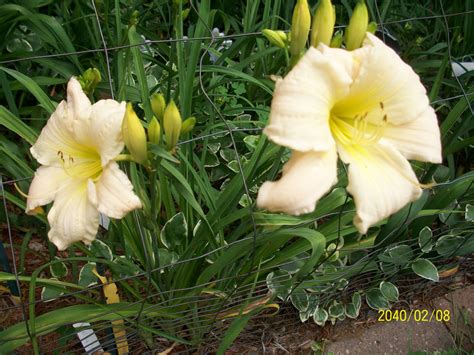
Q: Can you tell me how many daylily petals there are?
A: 12